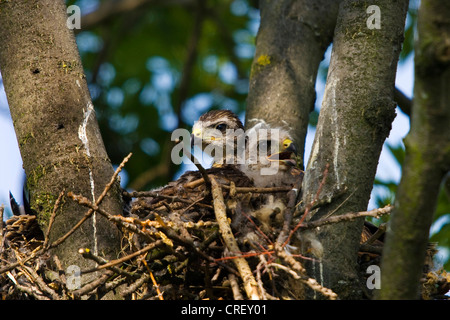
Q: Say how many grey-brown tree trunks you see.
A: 4